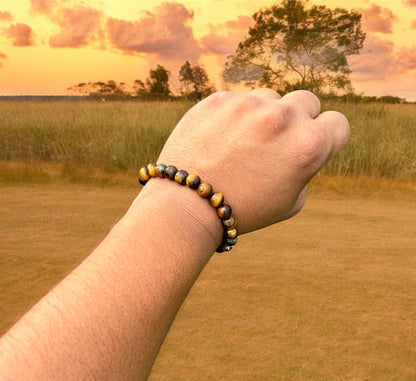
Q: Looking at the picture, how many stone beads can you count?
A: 15